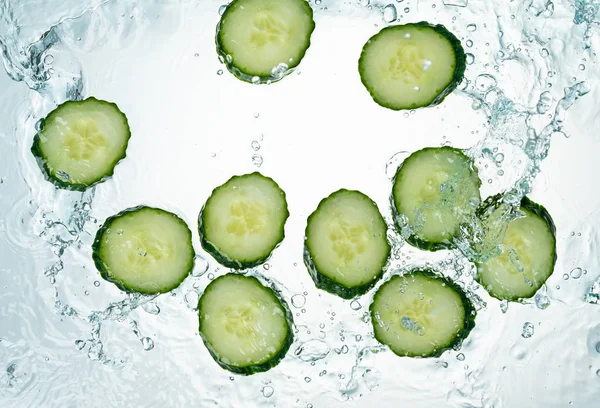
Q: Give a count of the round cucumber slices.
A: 10